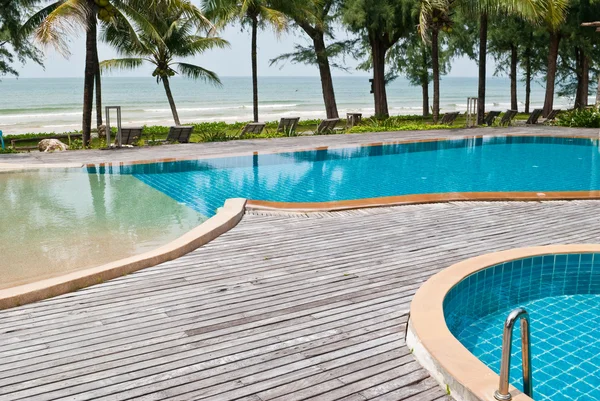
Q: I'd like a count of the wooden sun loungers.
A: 10